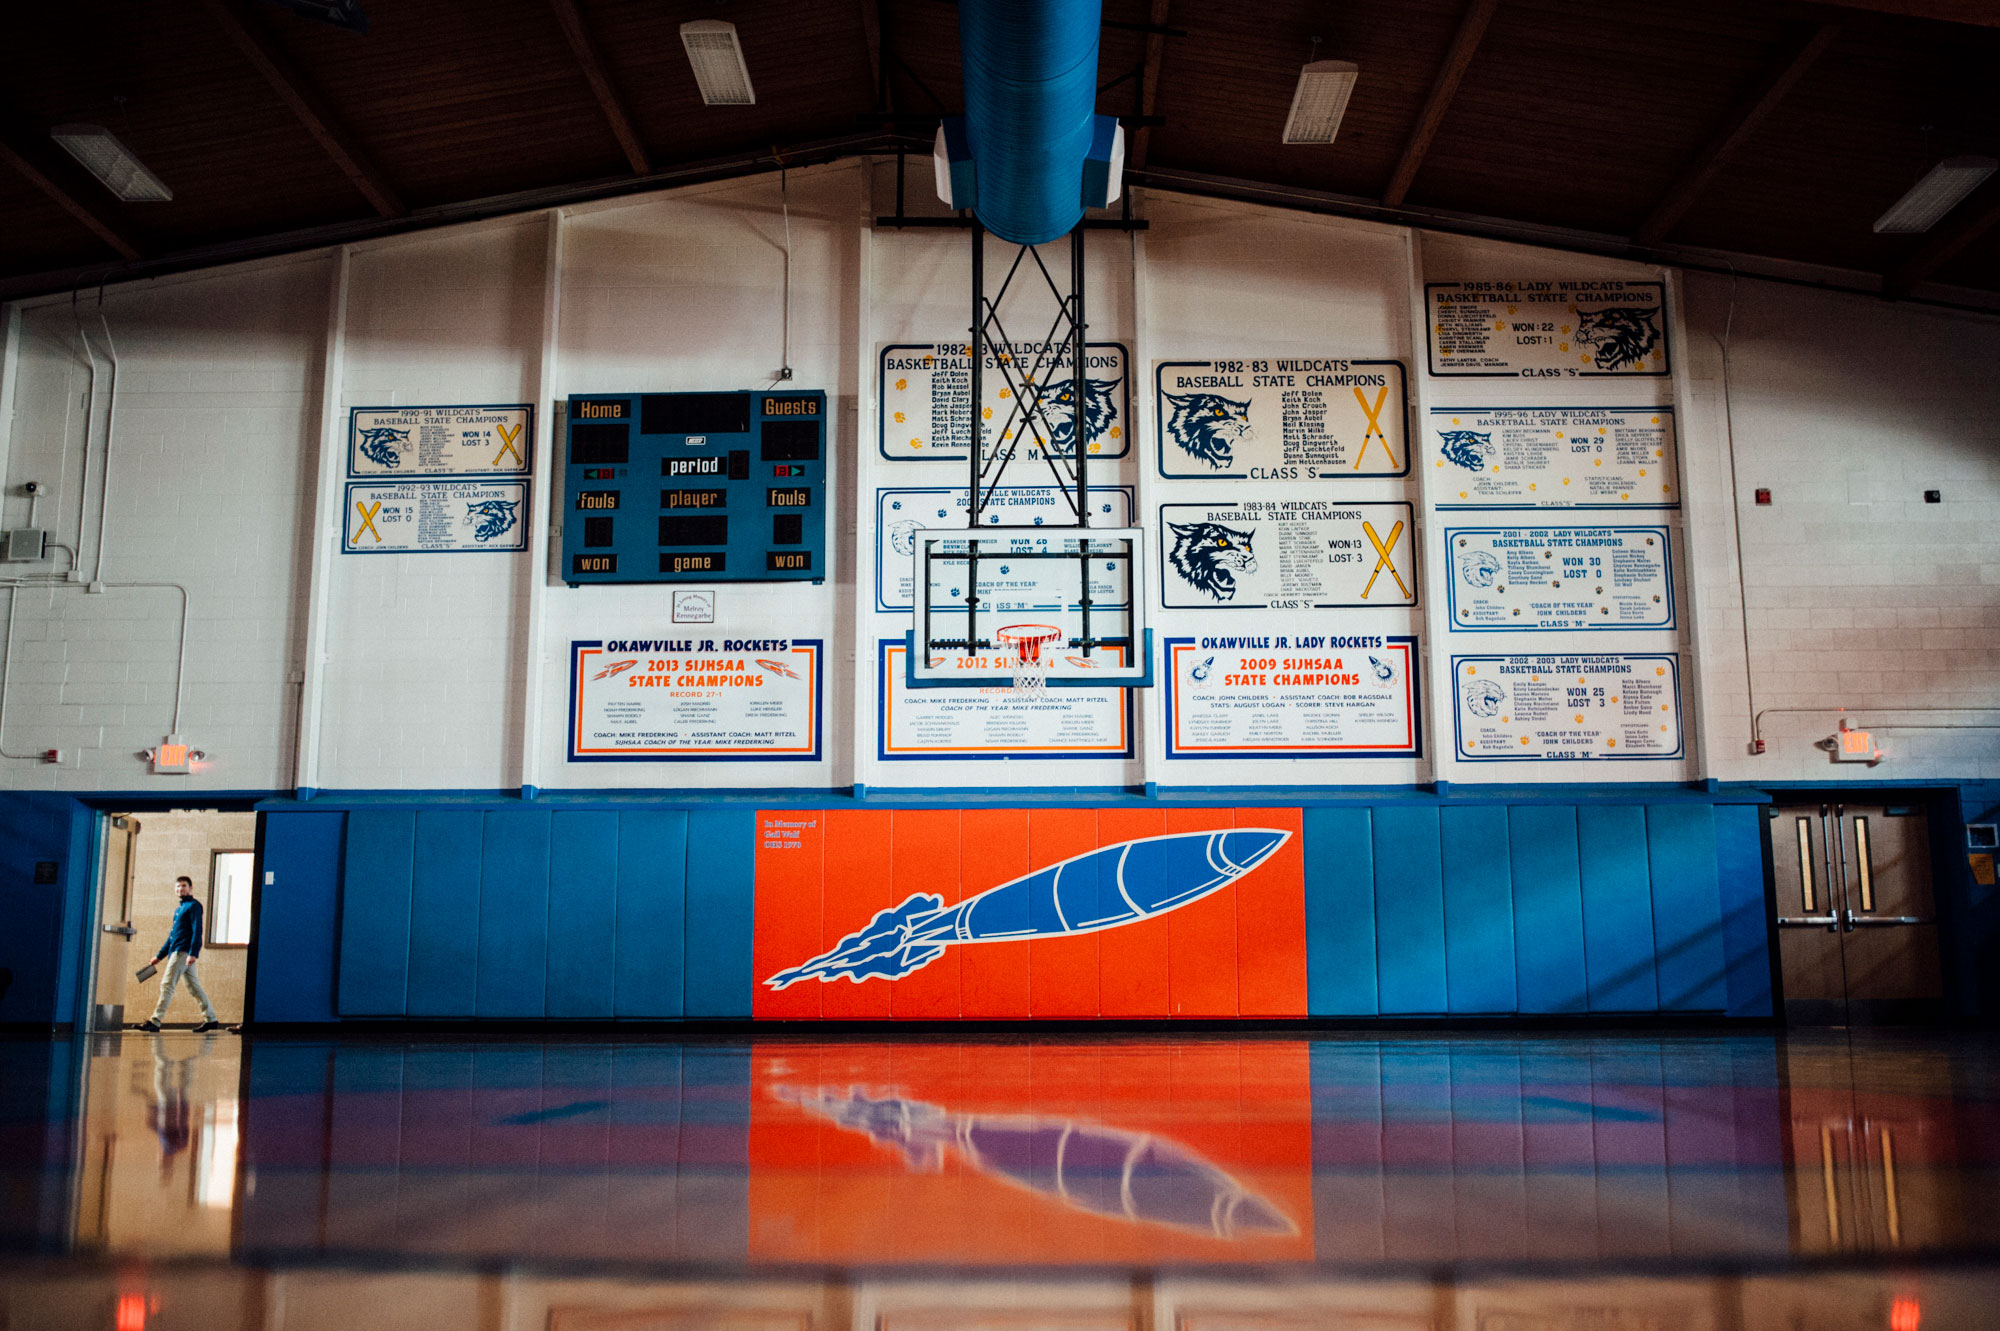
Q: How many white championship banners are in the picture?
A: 13